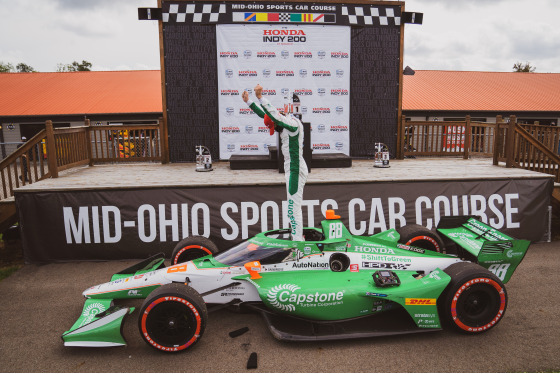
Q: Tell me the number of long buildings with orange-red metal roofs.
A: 2